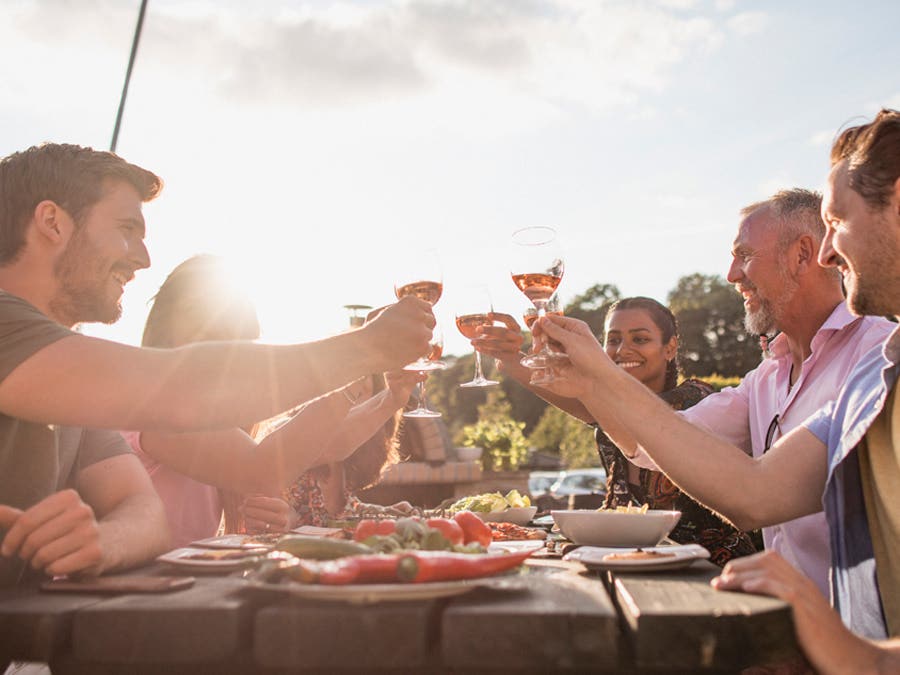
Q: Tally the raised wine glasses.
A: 5